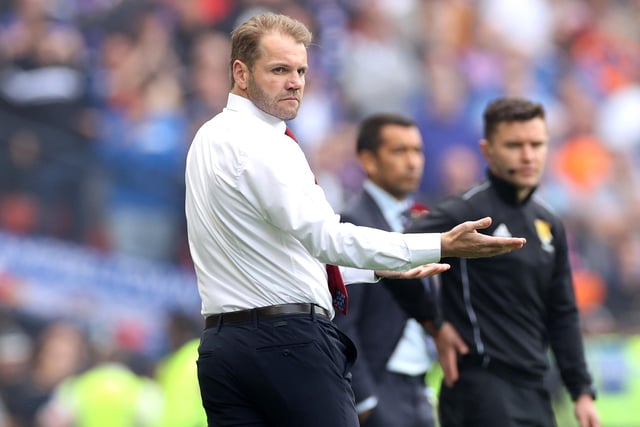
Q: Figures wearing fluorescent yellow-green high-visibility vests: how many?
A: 2